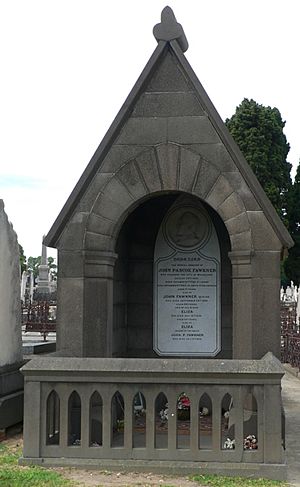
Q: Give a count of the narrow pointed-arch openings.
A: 10